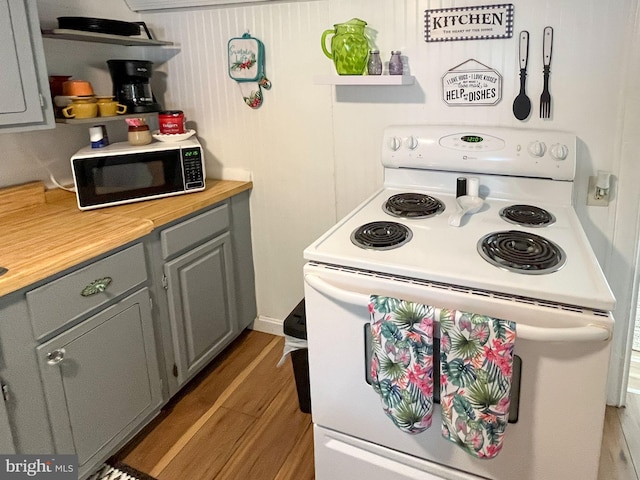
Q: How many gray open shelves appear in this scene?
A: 2